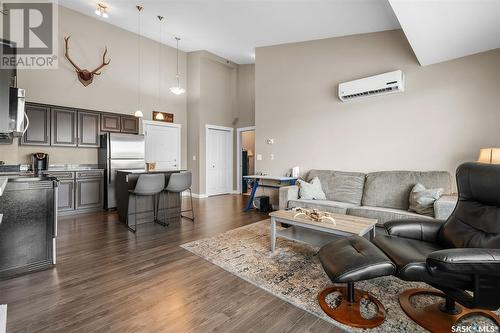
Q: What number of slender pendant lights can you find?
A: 3